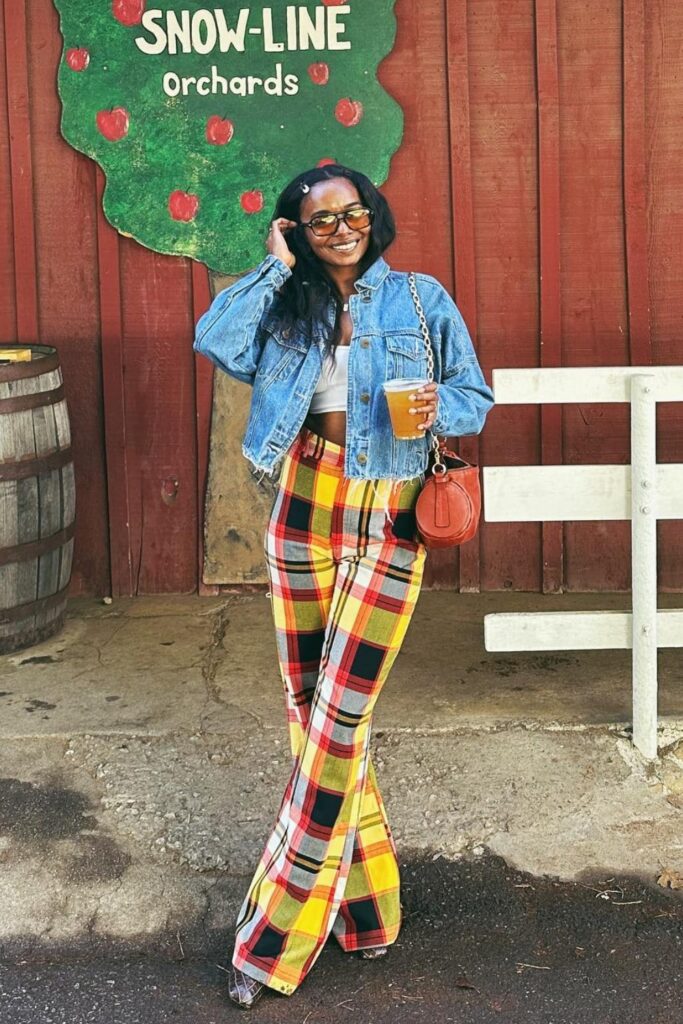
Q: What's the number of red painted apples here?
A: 10